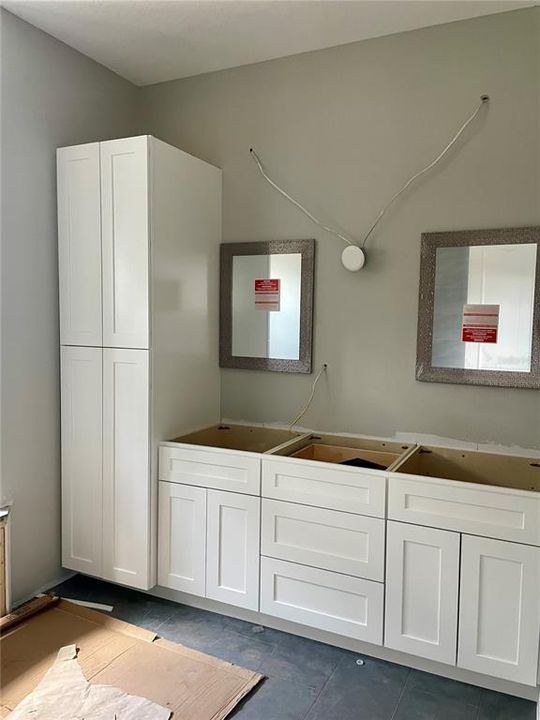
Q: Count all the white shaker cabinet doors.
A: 8